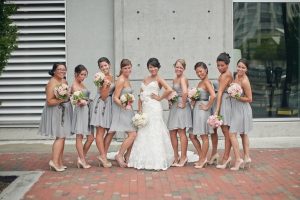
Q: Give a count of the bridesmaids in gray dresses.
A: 8